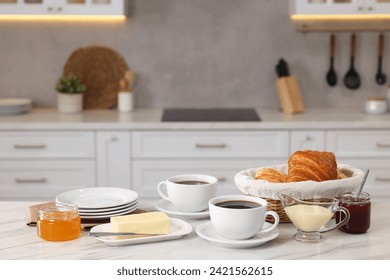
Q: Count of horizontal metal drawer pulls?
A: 6